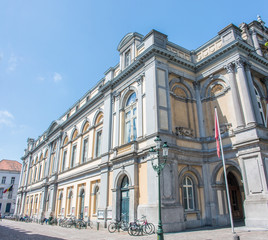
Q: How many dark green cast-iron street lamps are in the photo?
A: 1